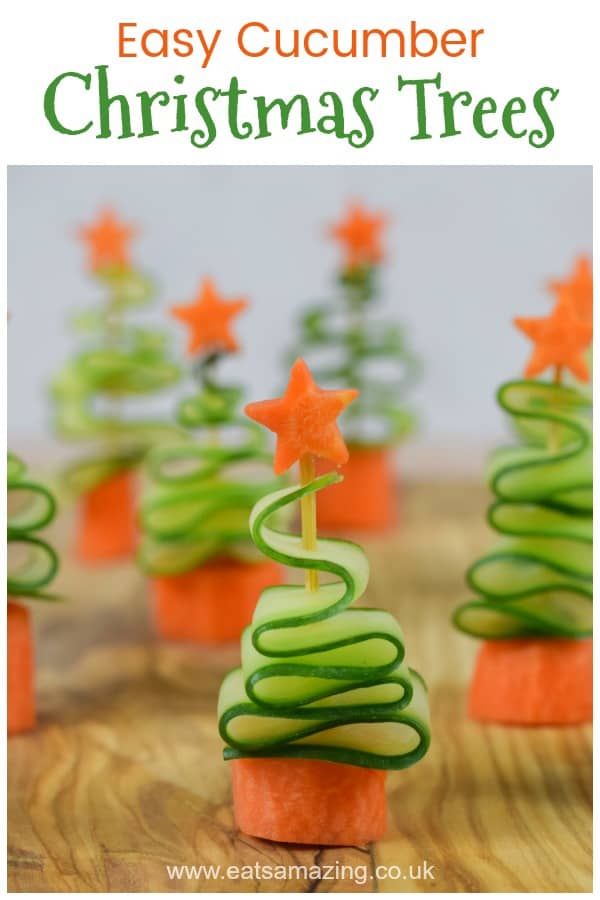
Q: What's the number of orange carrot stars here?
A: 6